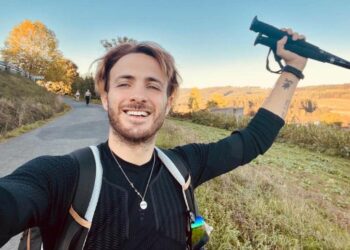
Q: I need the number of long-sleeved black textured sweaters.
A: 1